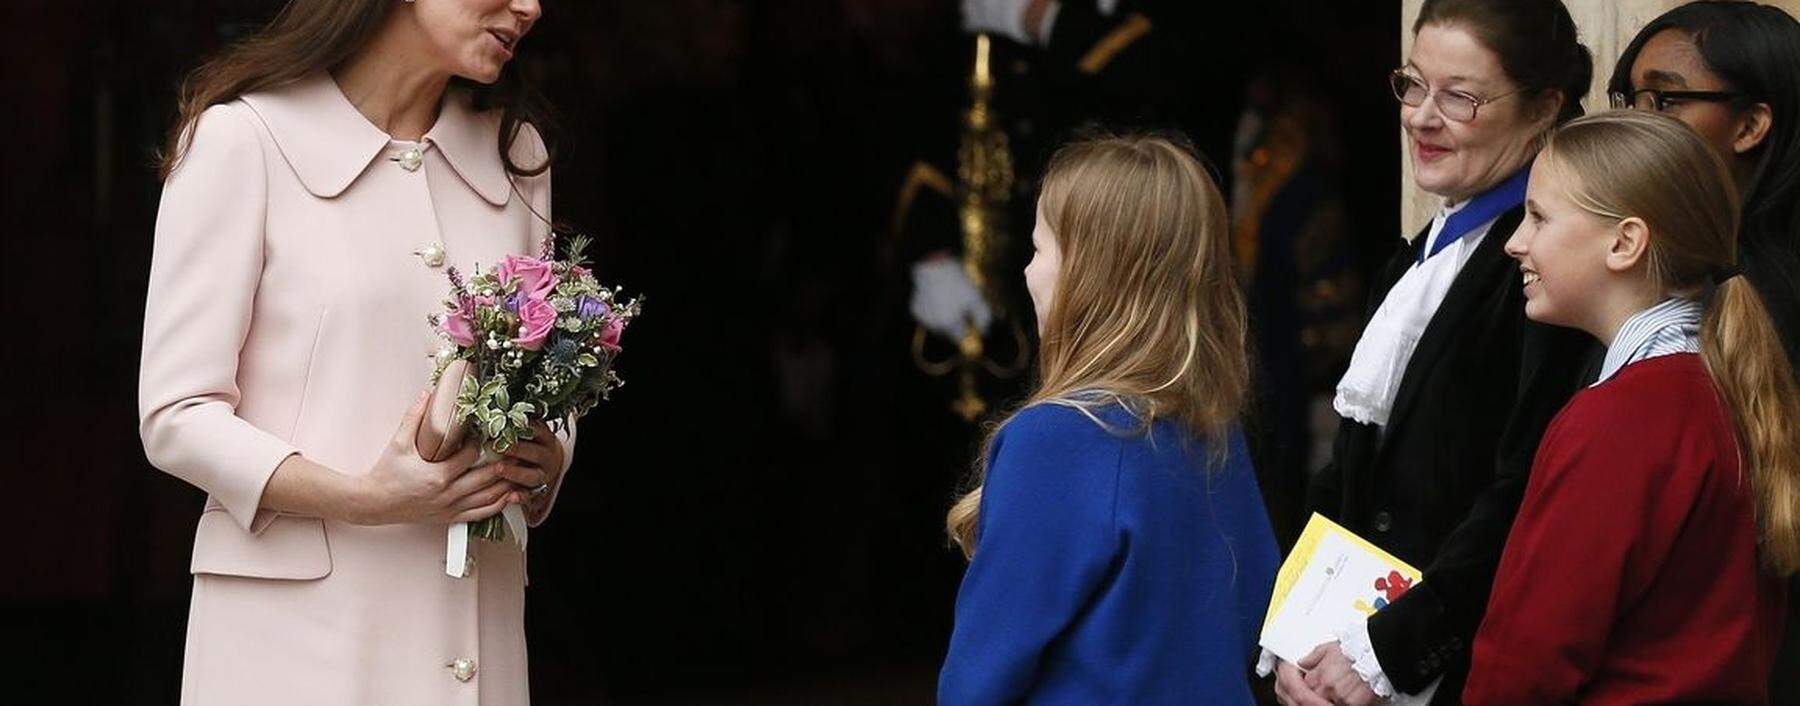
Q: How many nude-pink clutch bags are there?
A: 1